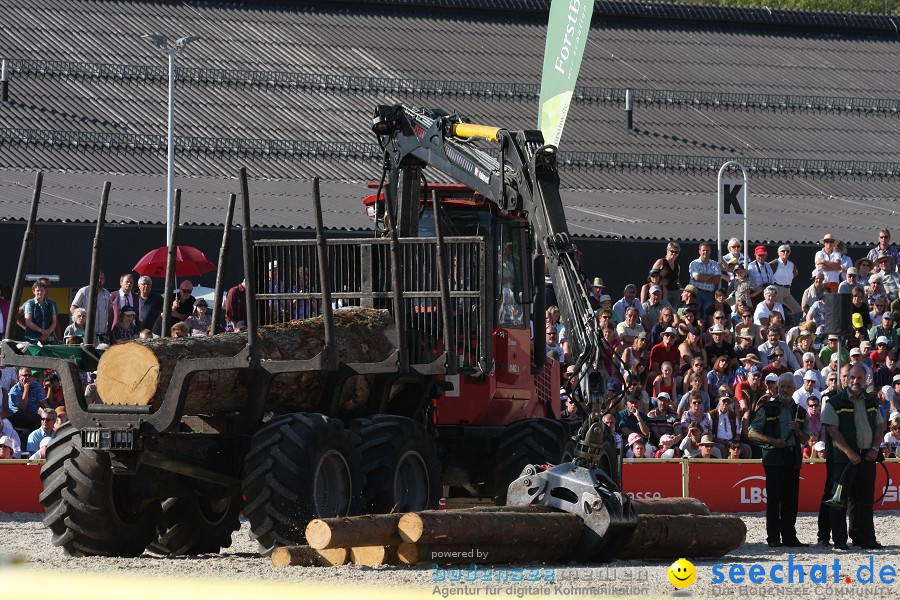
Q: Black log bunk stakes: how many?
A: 8